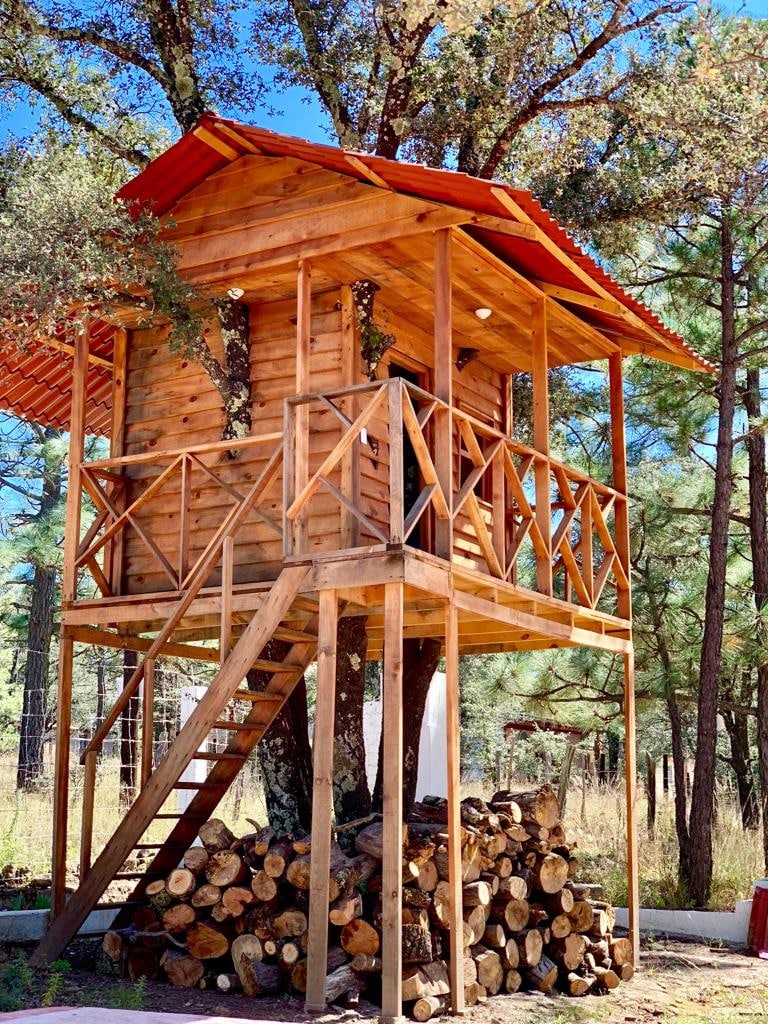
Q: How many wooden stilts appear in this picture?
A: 5